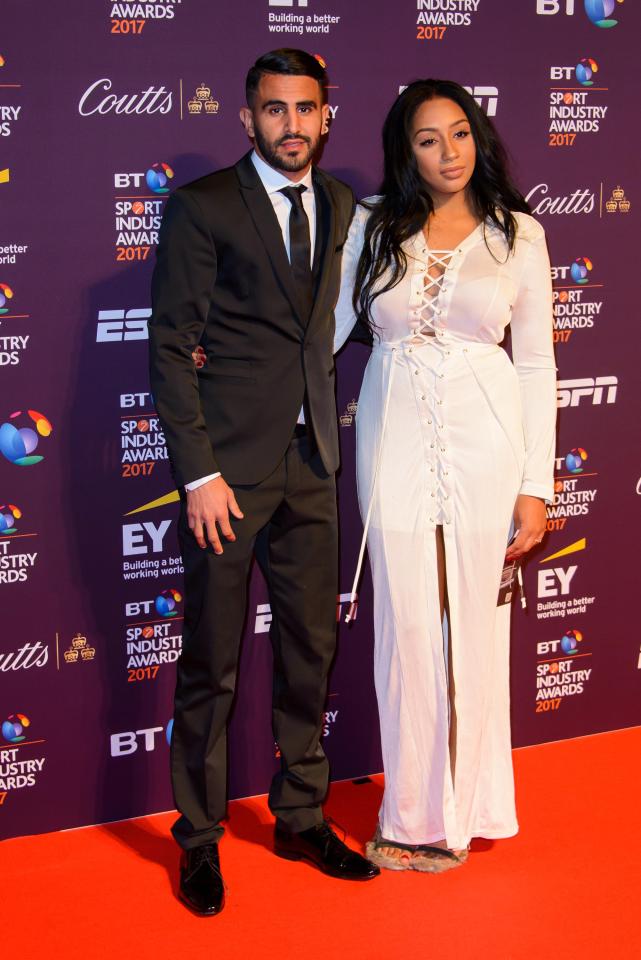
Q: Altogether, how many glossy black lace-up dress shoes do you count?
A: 2